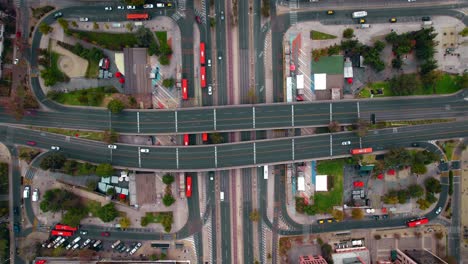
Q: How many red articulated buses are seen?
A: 11